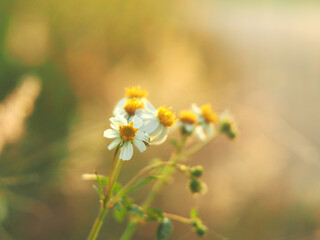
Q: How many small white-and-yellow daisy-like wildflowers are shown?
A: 6